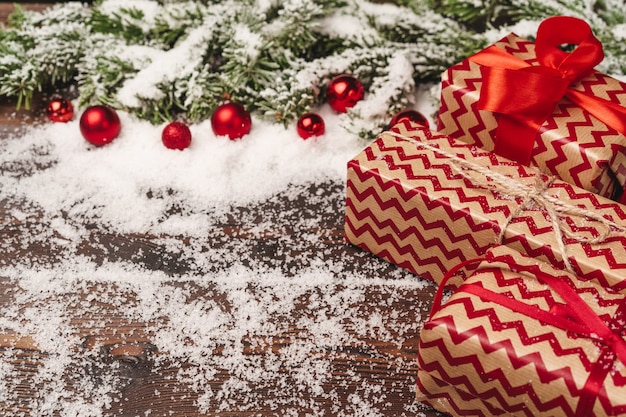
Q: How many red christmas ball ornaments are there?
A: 7